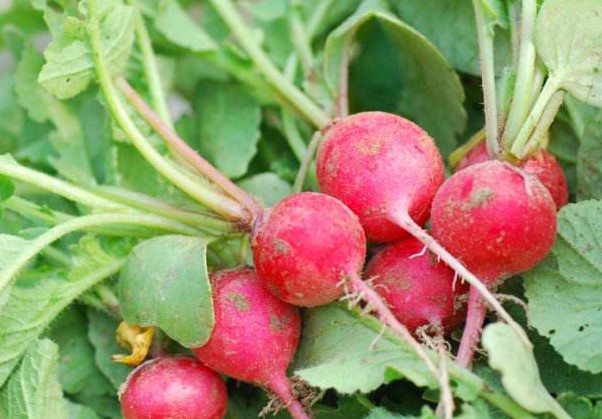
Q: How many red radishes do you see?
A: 7